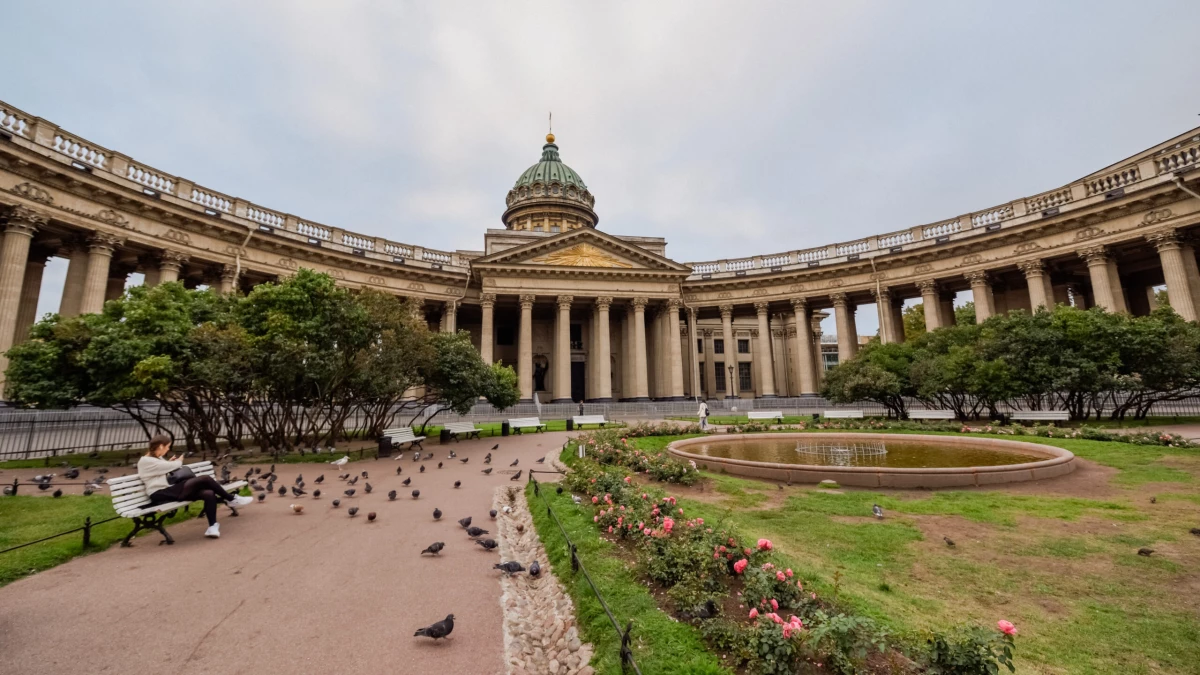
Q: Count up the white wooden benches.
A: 9